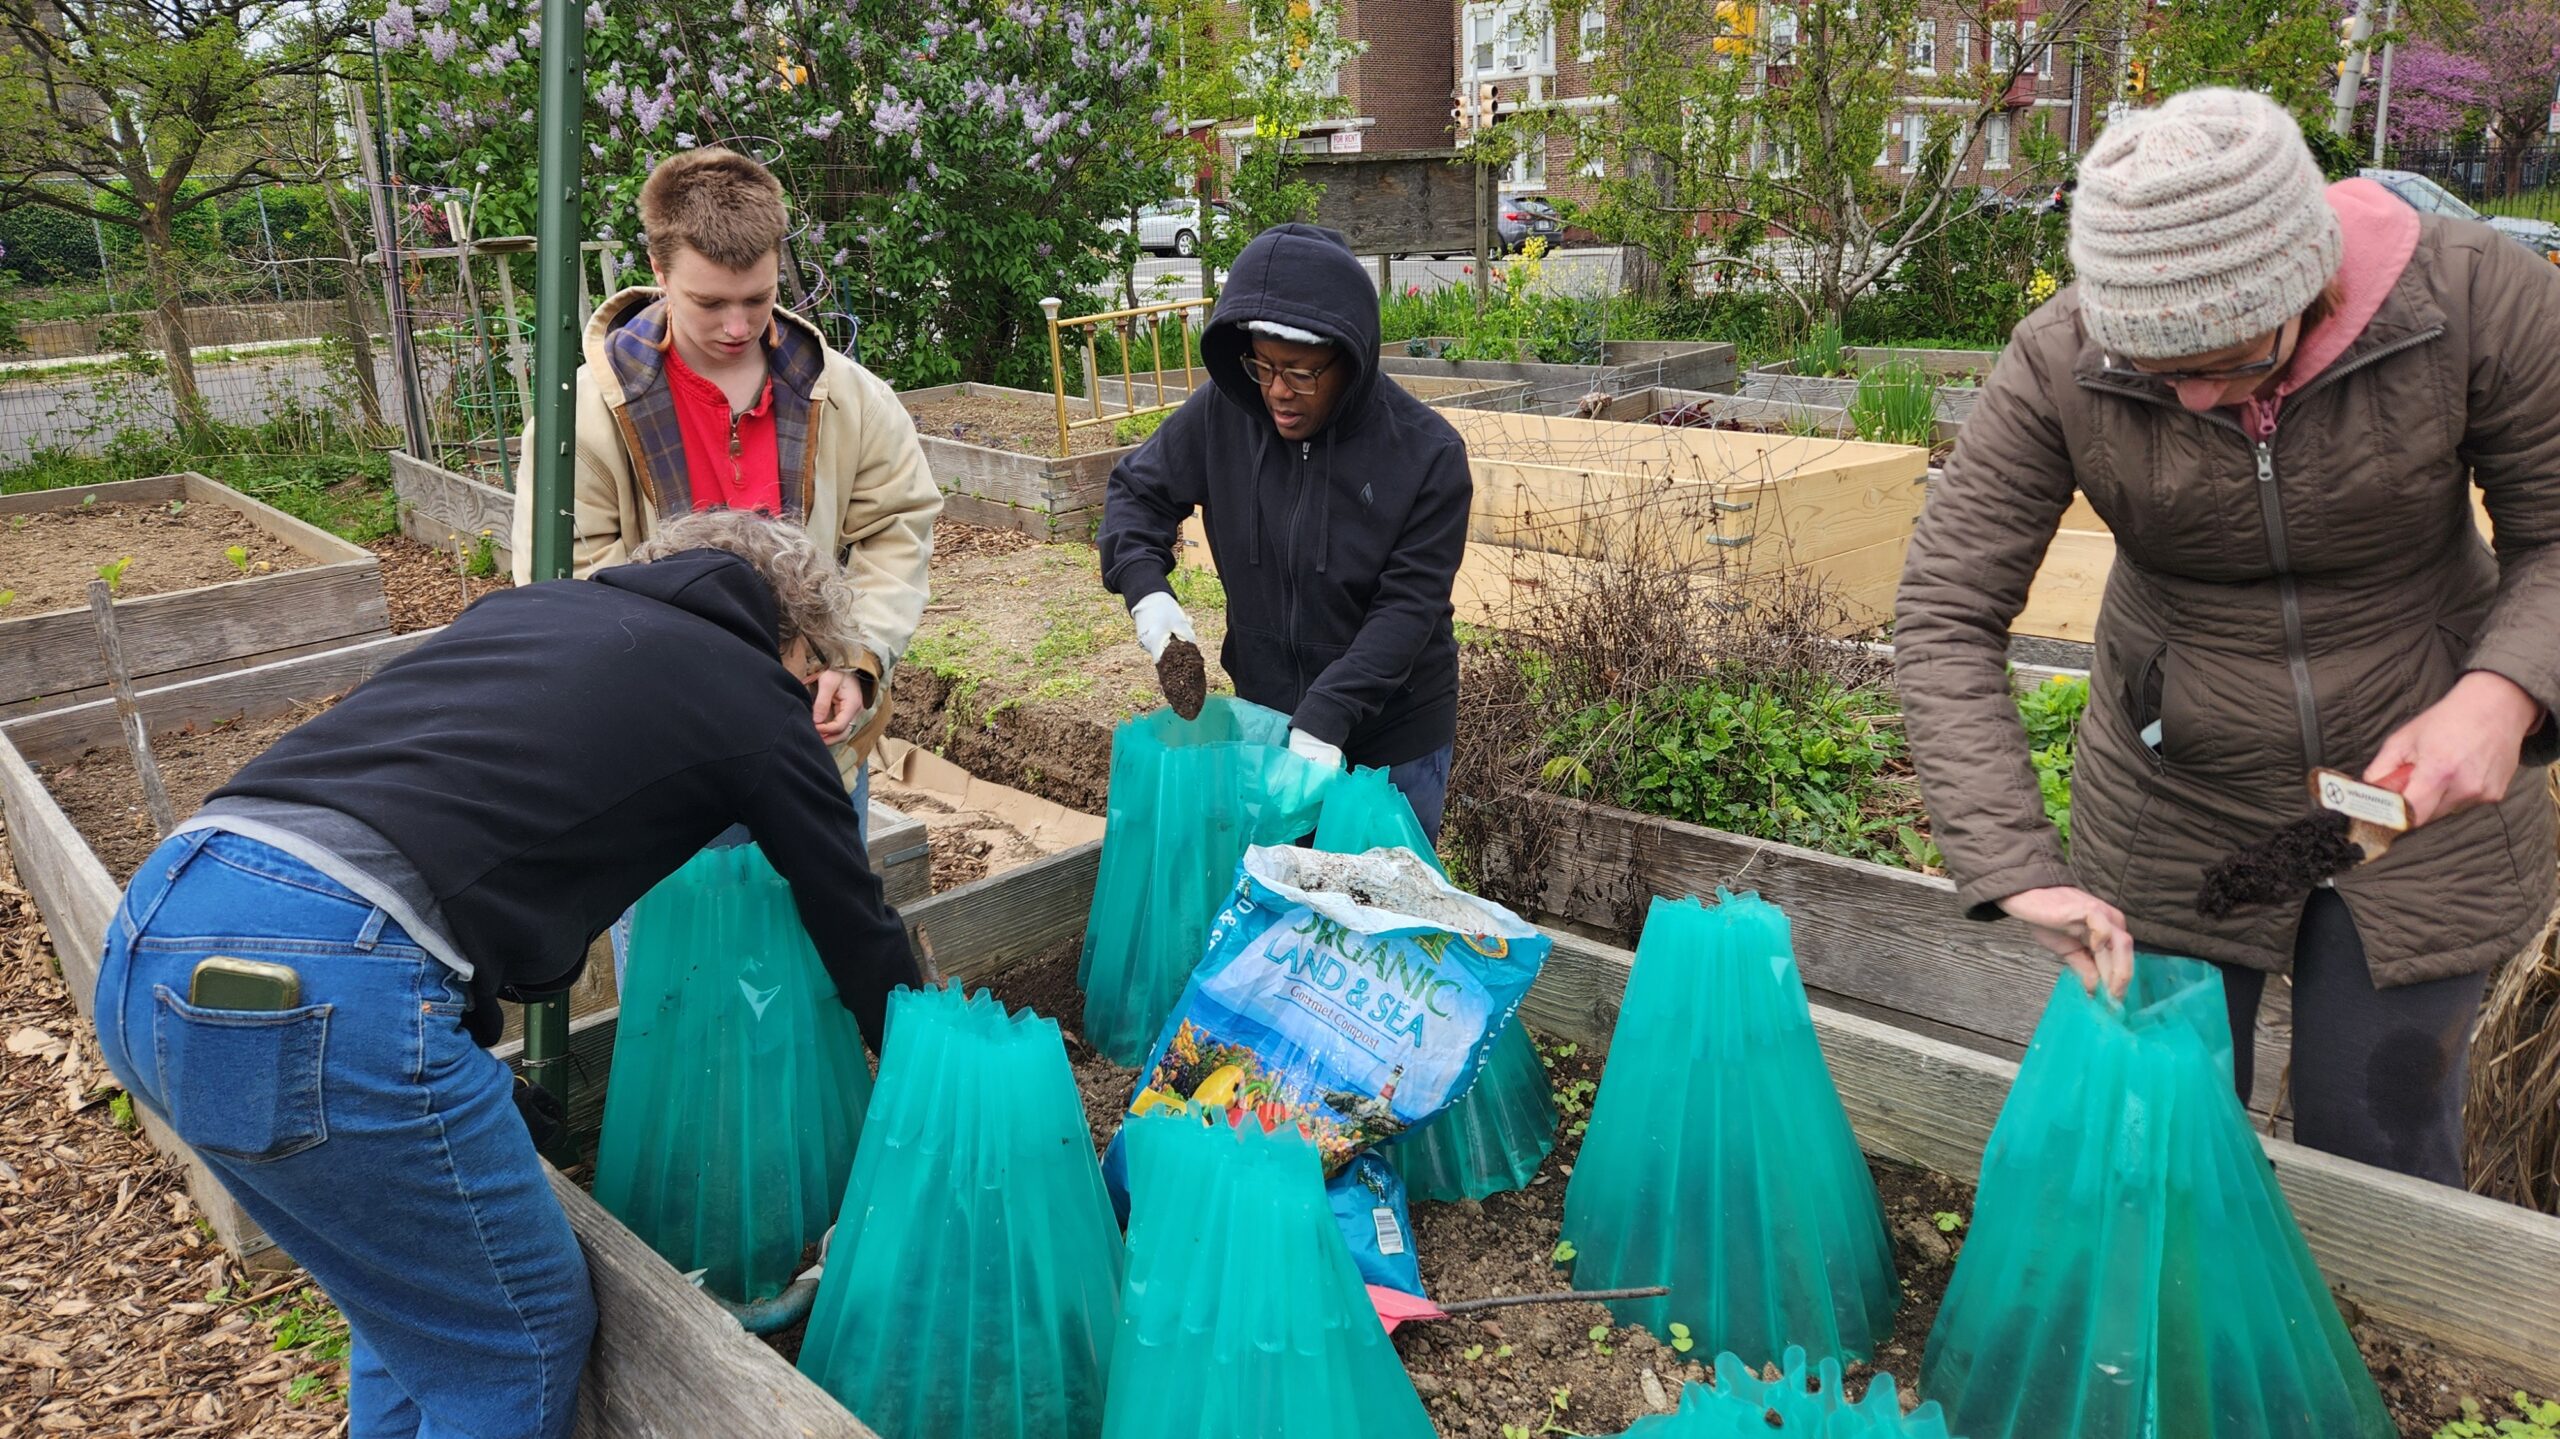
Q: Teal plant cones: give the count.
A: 8